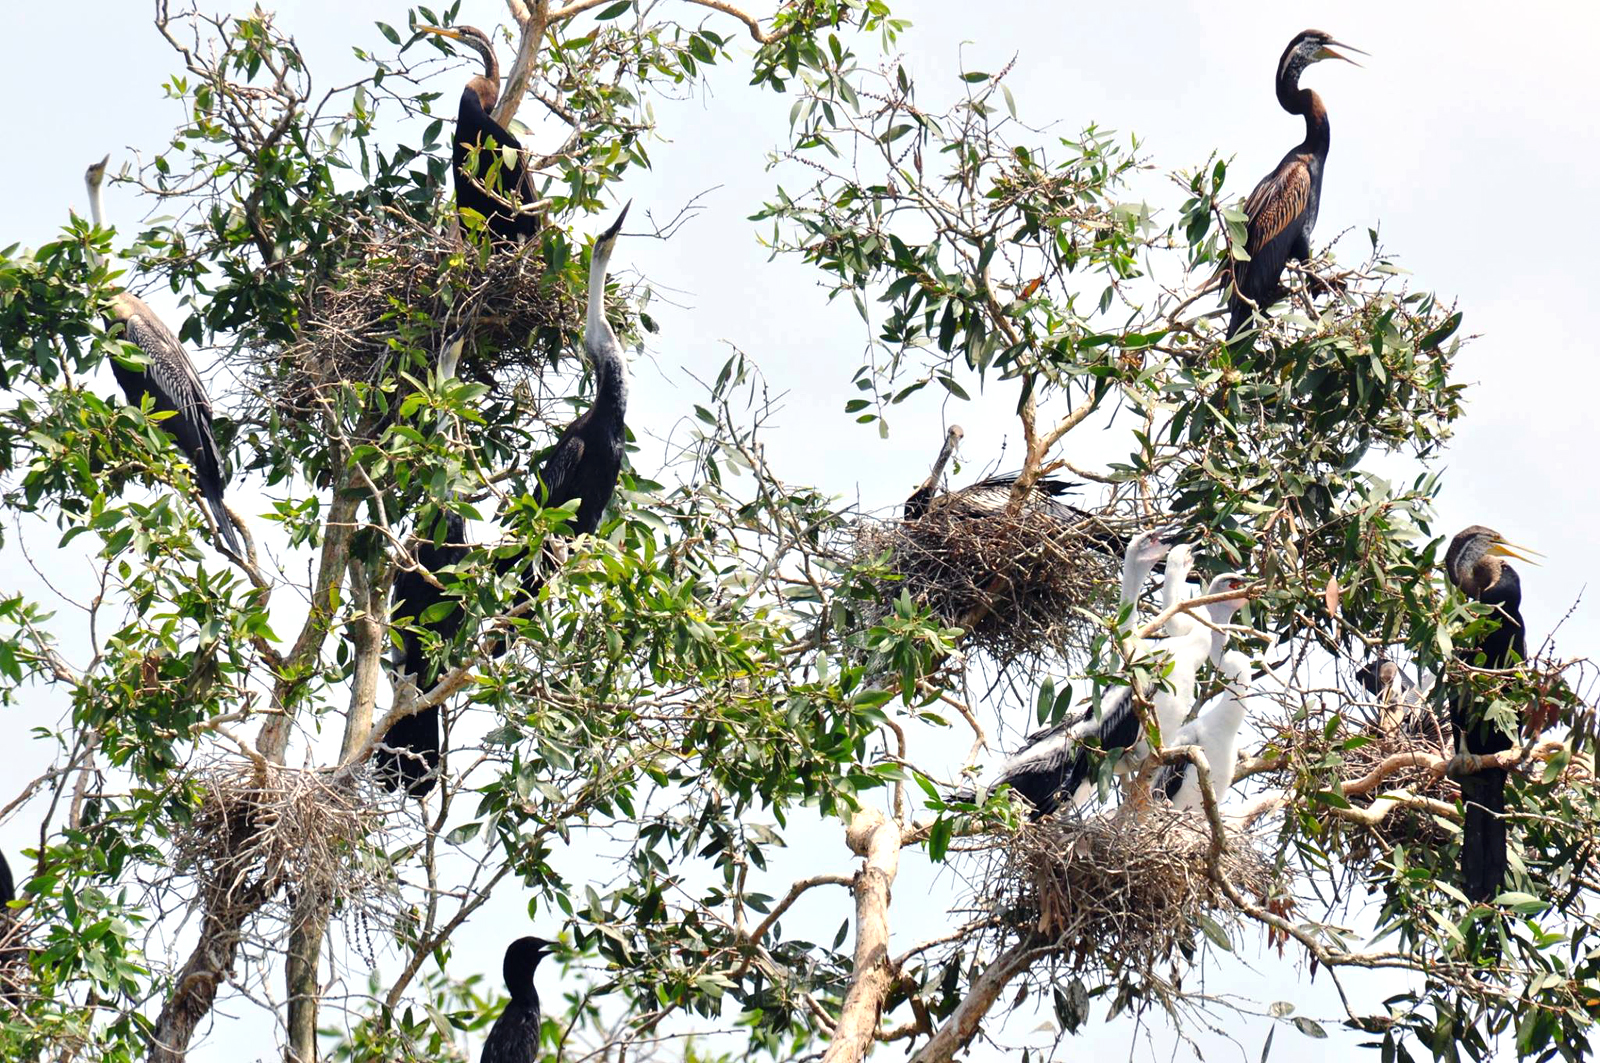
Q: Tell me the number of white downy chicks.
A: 3